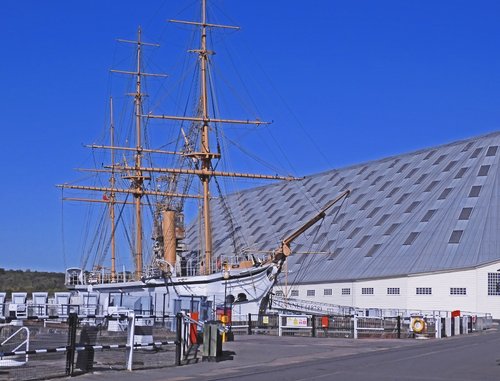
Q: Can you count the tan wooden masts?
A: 3